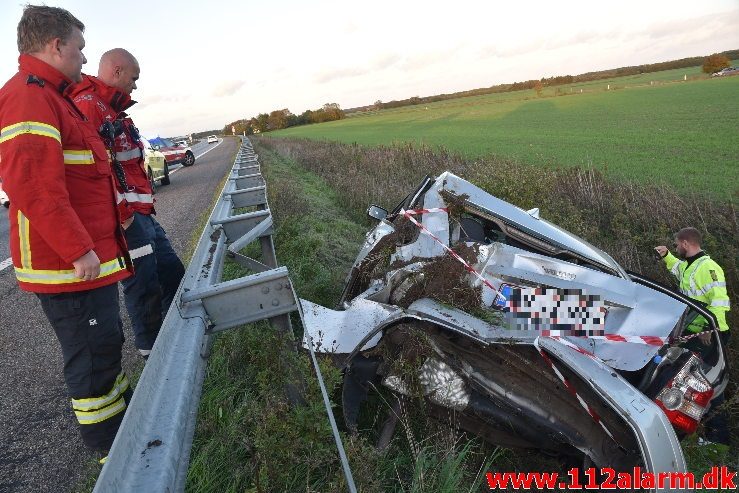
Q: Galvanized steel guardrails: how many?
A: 1